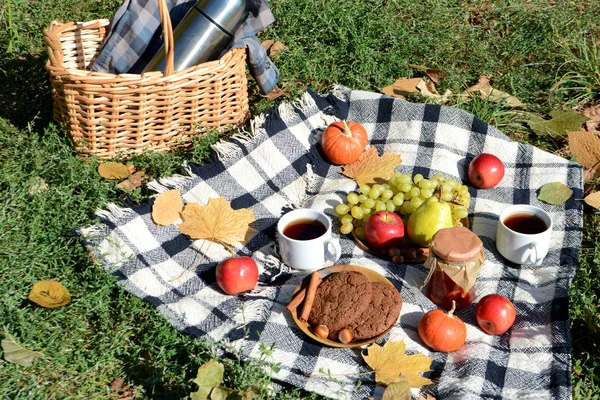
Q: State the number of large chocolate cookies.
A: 2